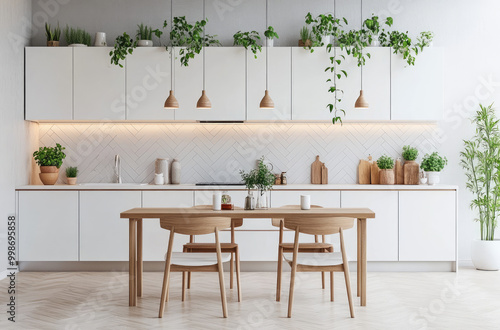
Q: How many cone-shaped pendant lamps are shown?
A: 4